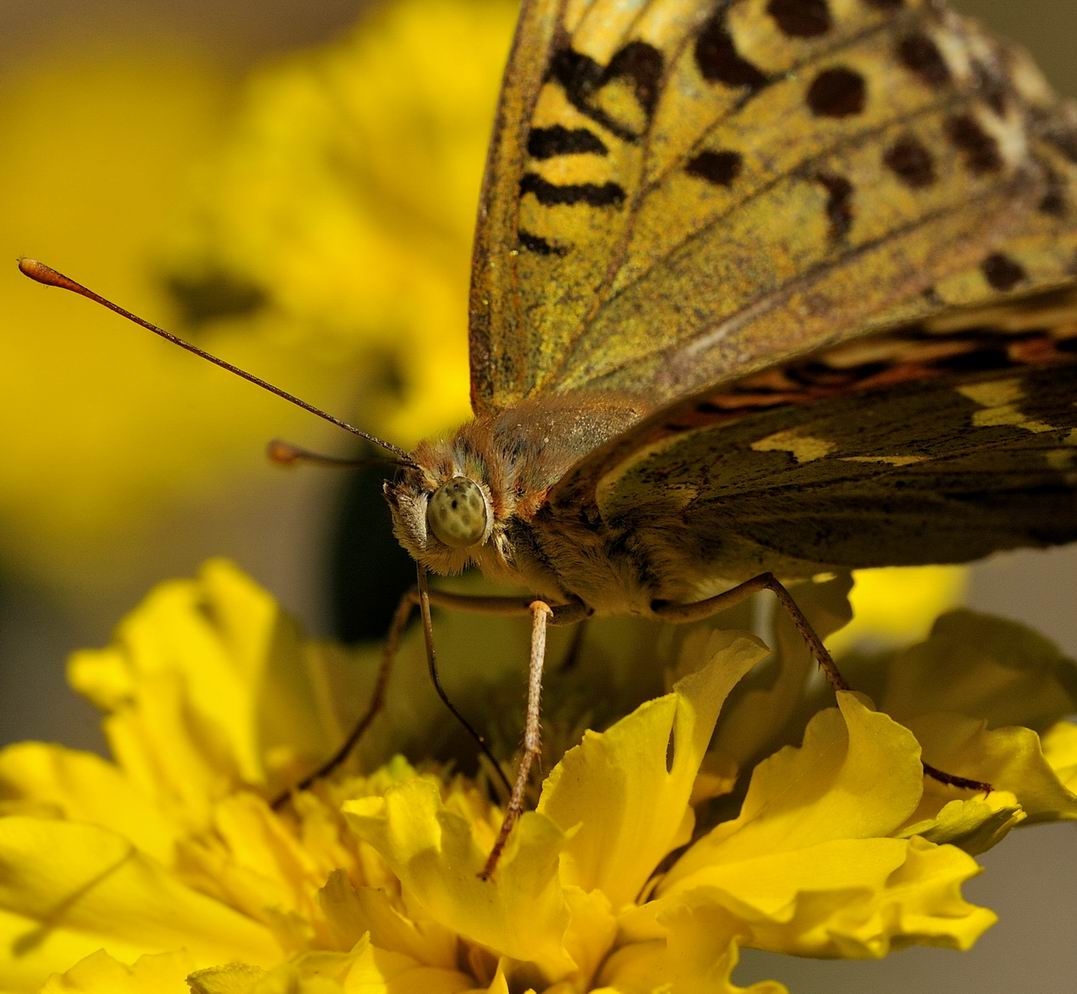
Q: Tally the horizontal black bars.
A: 3